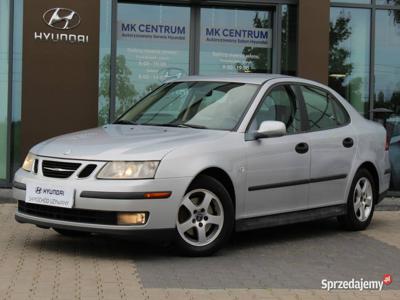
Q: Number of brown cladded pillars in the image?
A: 2